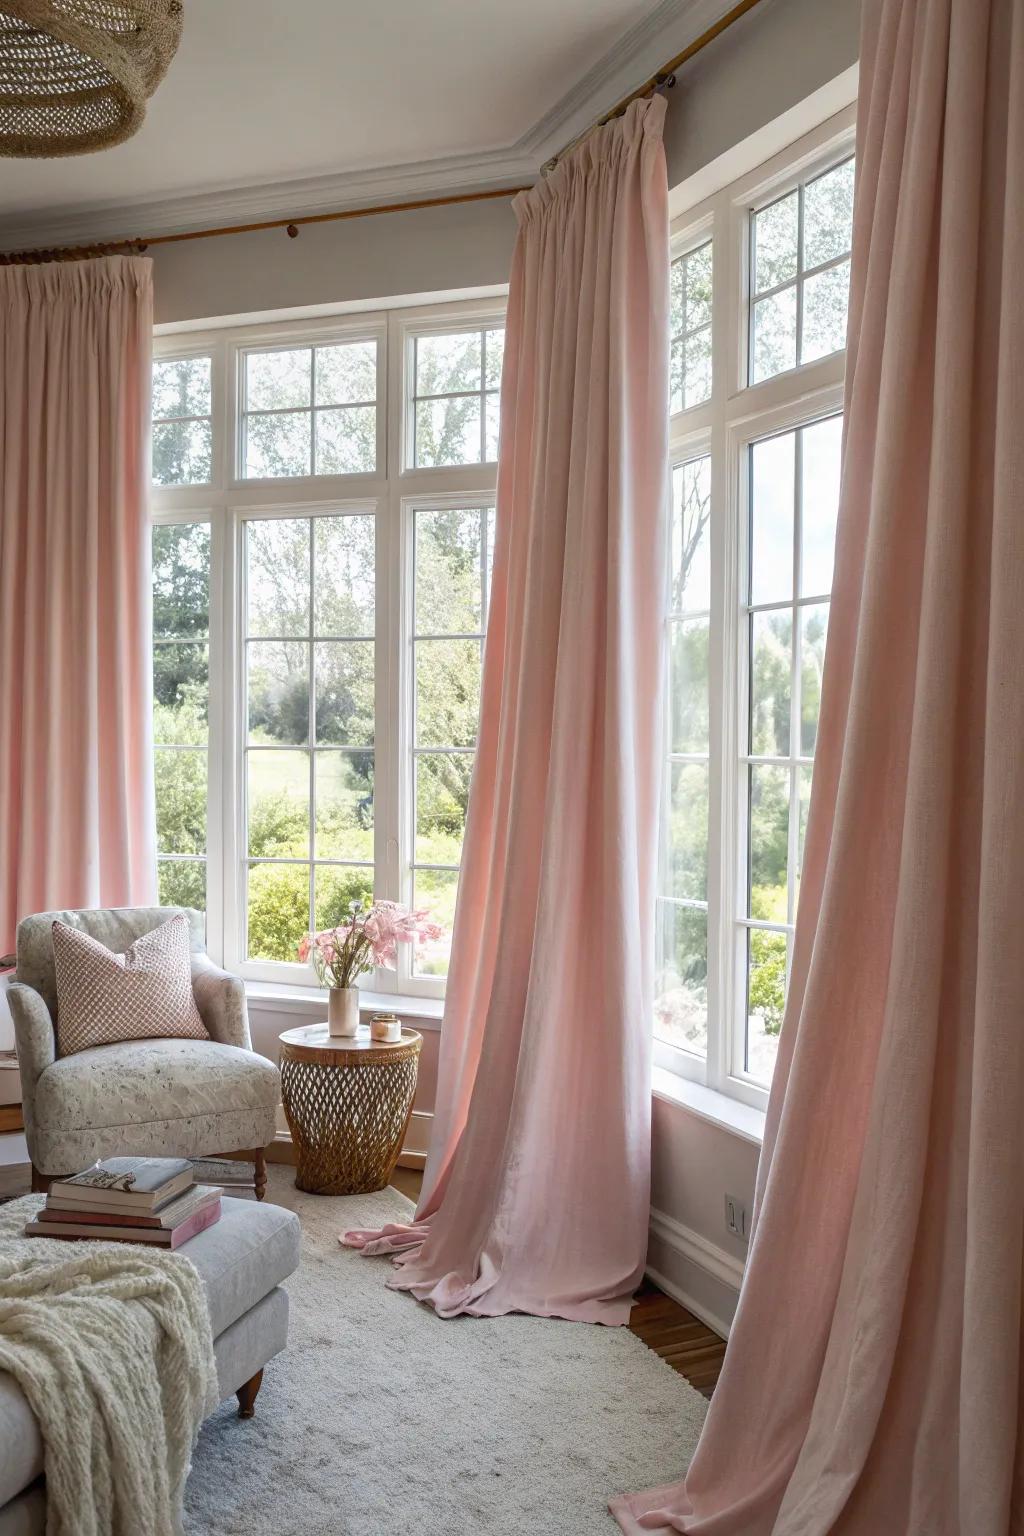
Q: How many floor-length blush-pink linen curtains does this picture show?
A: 3